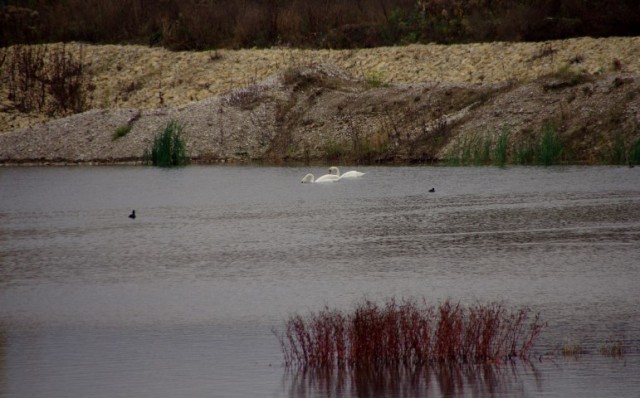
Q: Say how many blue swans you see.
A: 0